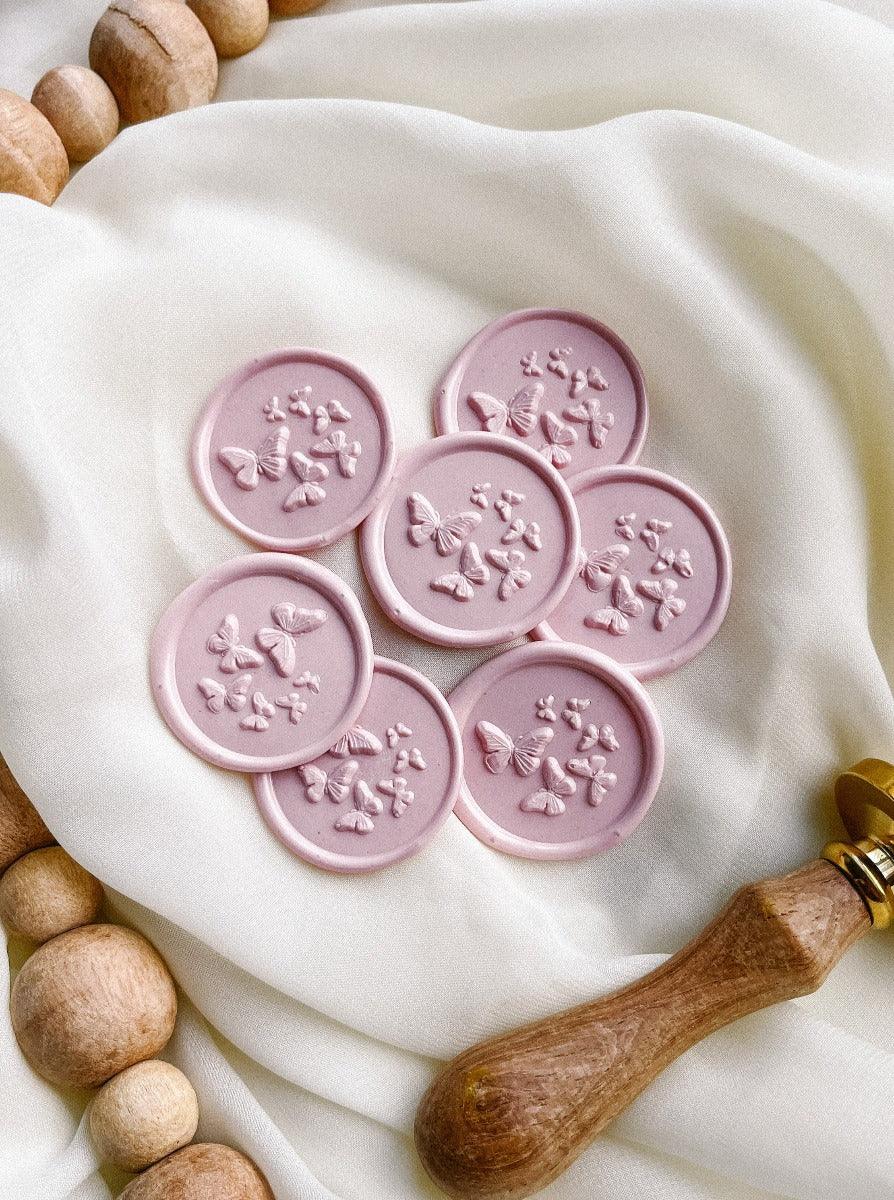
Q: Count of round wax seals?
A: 7